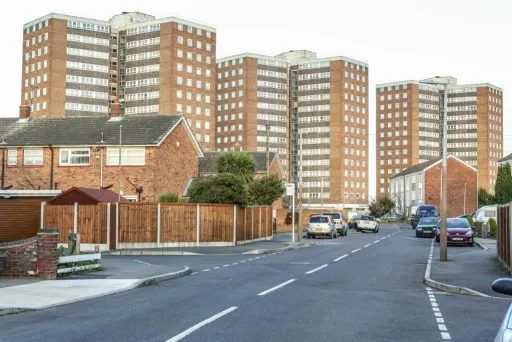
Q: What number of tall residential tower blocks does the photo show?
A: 3